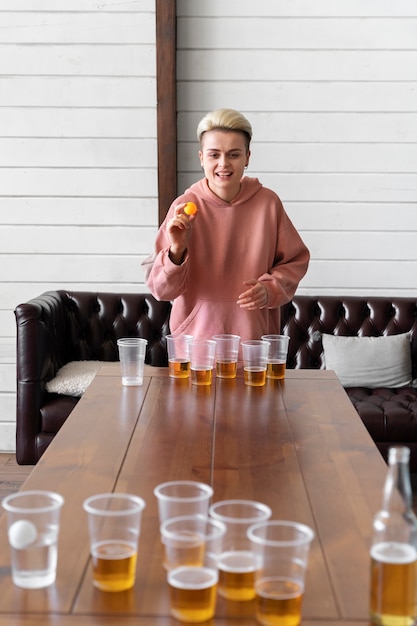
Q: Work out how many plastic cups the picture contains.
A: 12